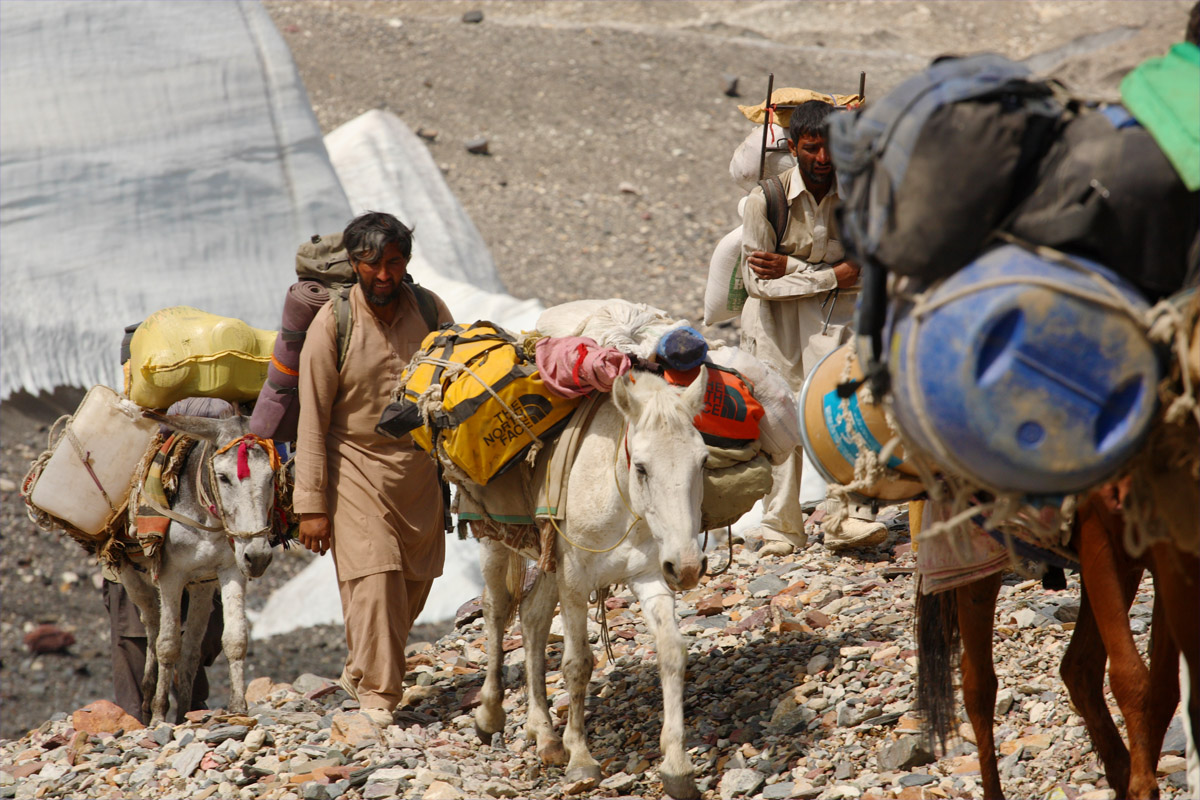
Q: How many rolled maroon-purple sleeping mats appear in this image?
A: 1